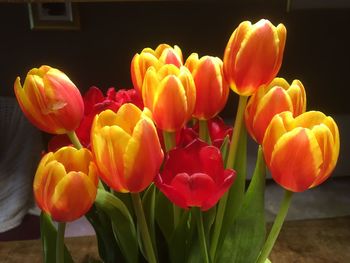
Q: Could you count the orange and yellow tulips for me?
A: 9